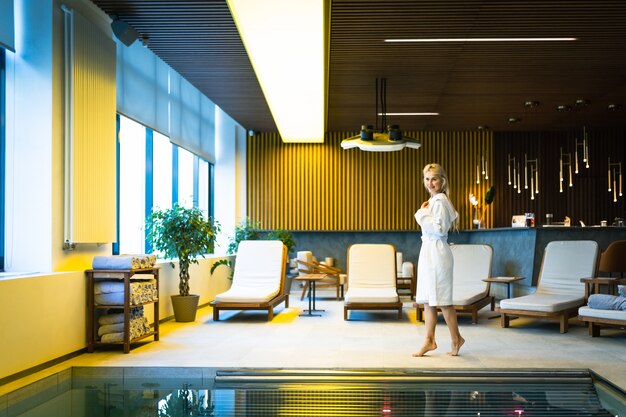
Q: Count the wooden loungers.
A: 5